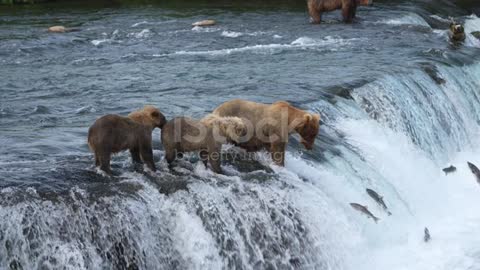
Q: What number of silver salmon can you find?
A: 5